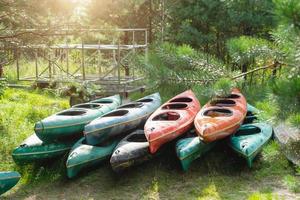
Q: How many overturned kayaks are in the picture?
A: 0